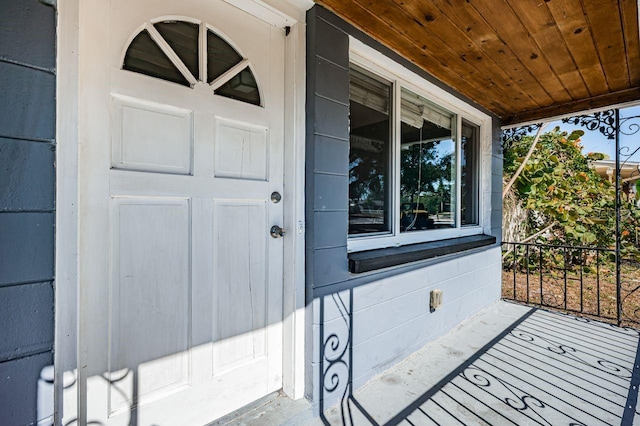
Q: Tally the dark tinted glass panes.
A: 4